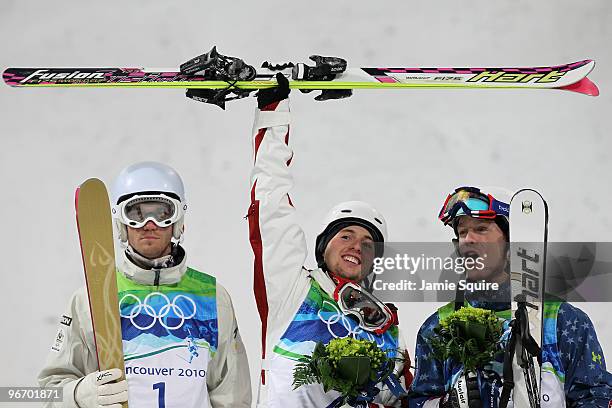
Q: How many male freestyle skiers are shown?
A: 3